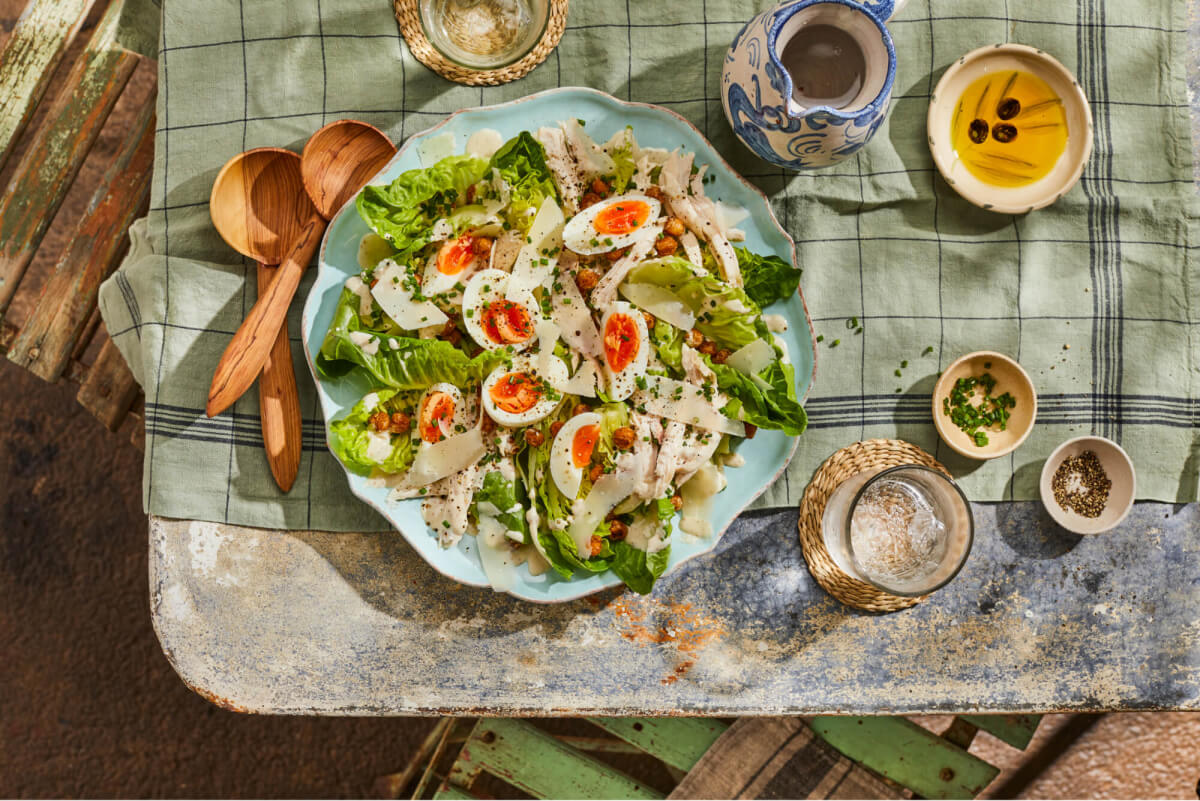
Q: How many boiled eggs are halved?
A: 7